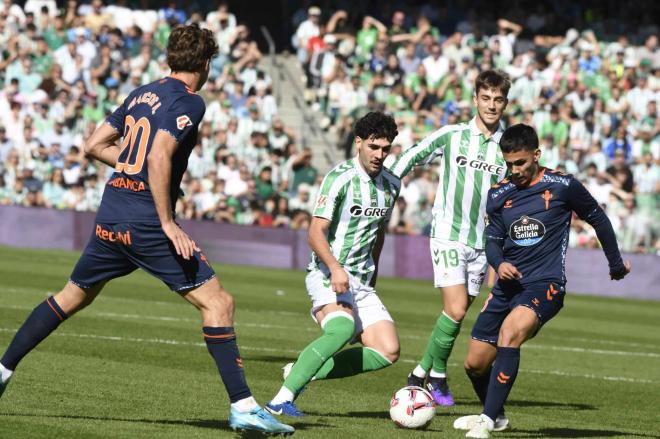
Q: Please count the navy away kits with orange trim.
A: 2